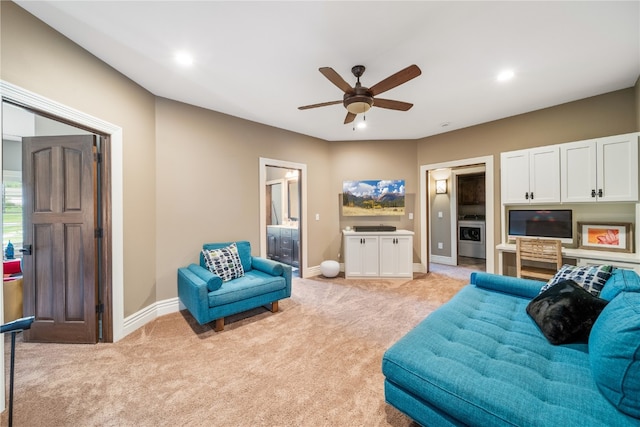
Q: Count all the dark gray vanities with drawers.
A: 1